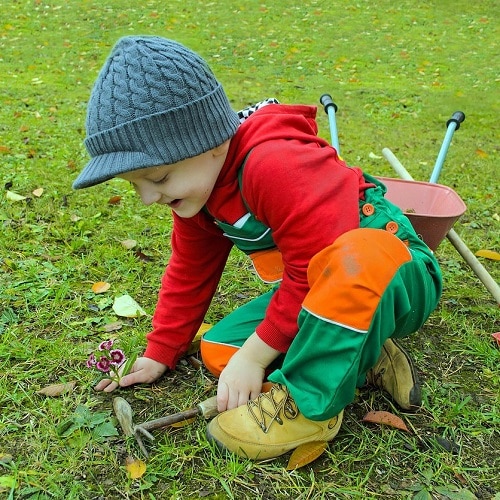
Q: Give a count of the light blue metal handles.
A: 2